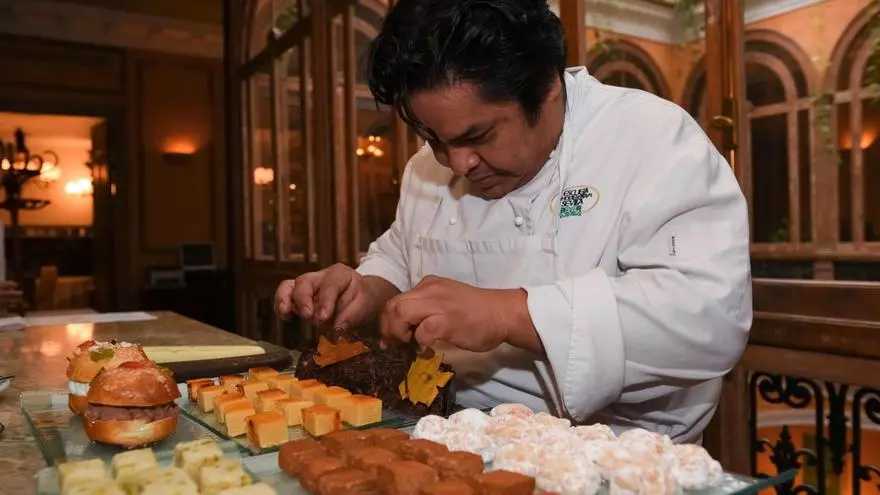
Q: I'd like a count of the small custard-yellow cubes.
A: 15